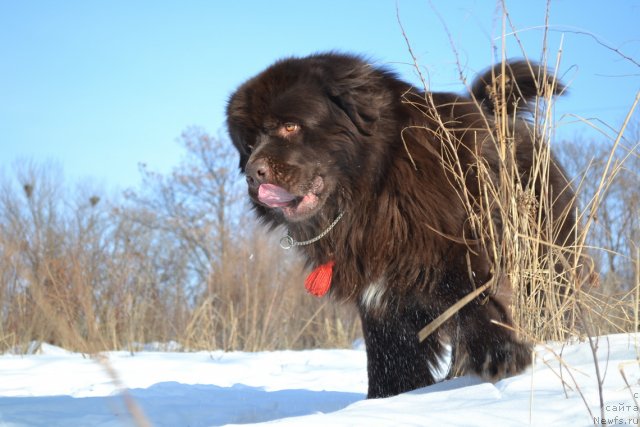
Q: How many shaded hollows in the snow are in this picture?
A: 1